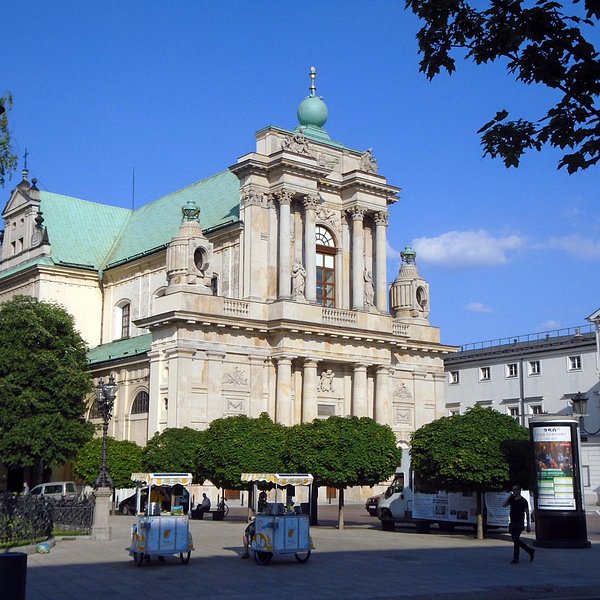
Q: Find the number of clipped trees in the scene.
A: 5